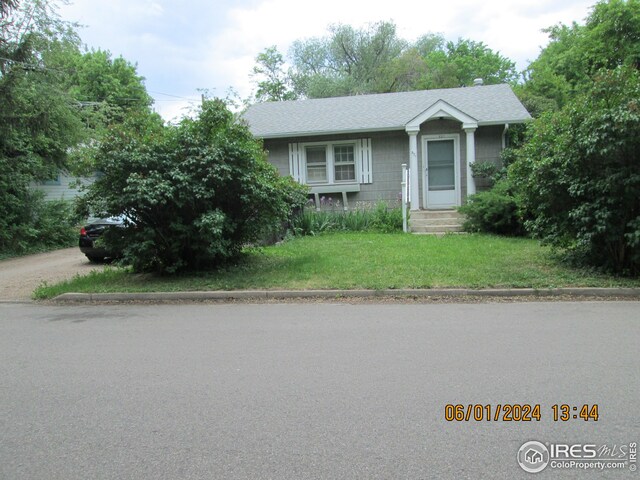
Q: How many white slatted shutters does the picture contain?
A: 2